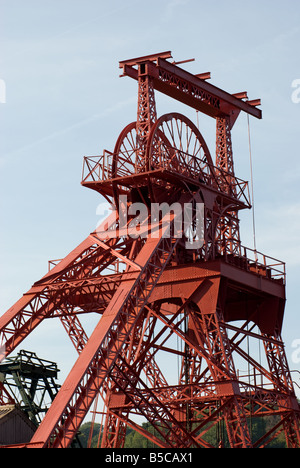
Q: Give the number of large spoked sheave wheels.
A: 2